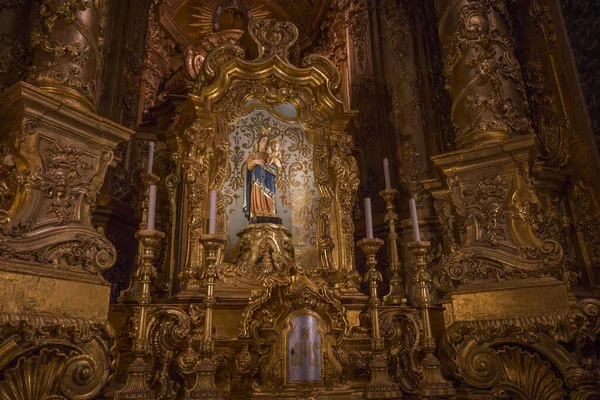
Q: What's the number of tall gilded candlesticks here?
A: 6